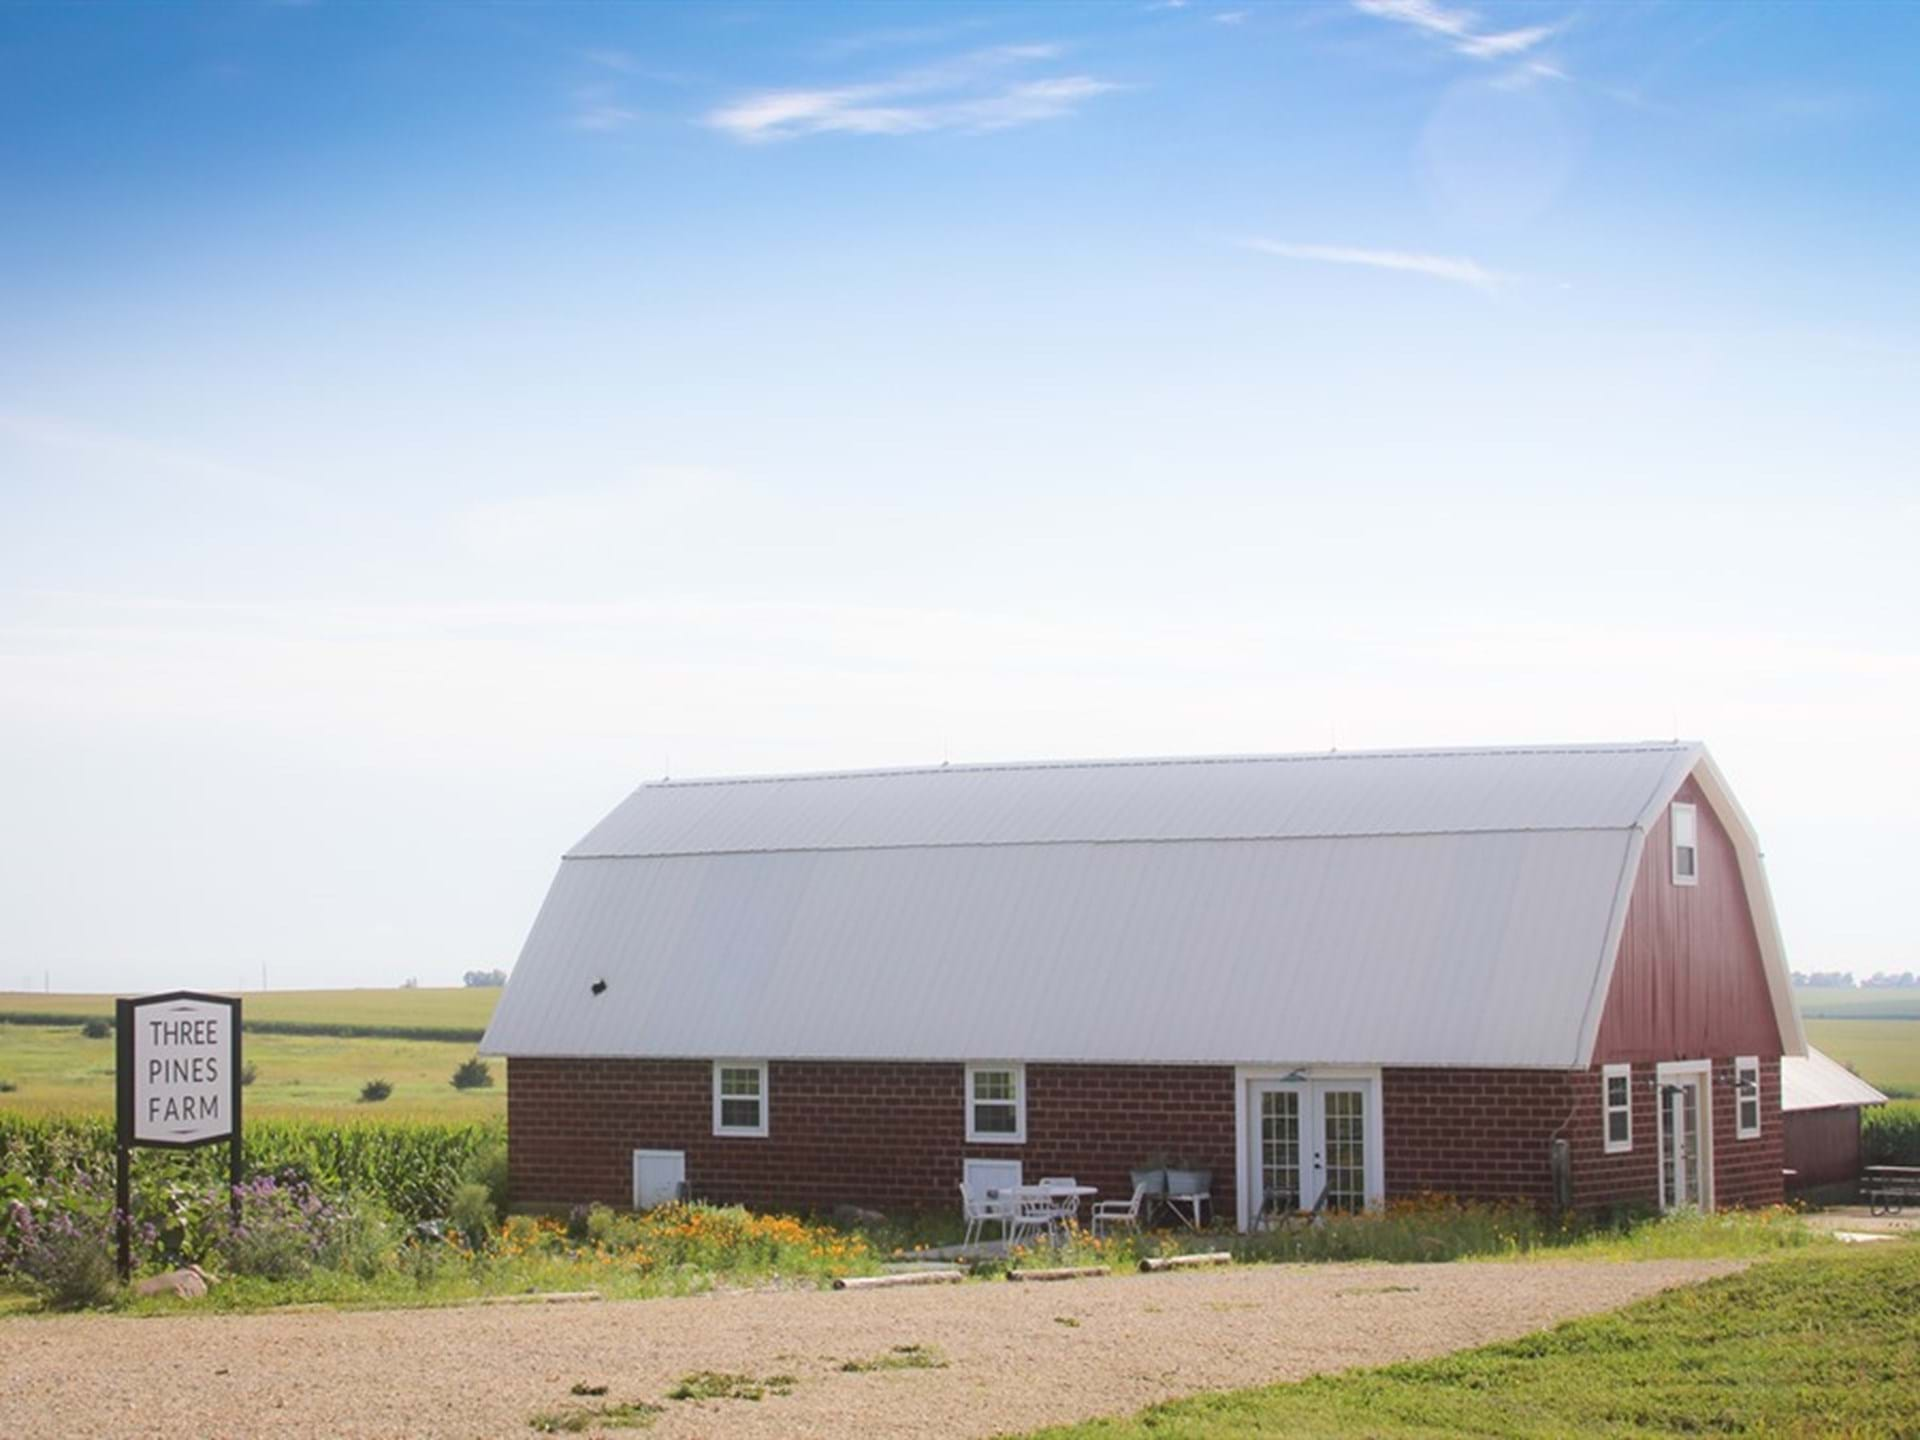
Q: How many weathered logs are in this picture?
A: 3